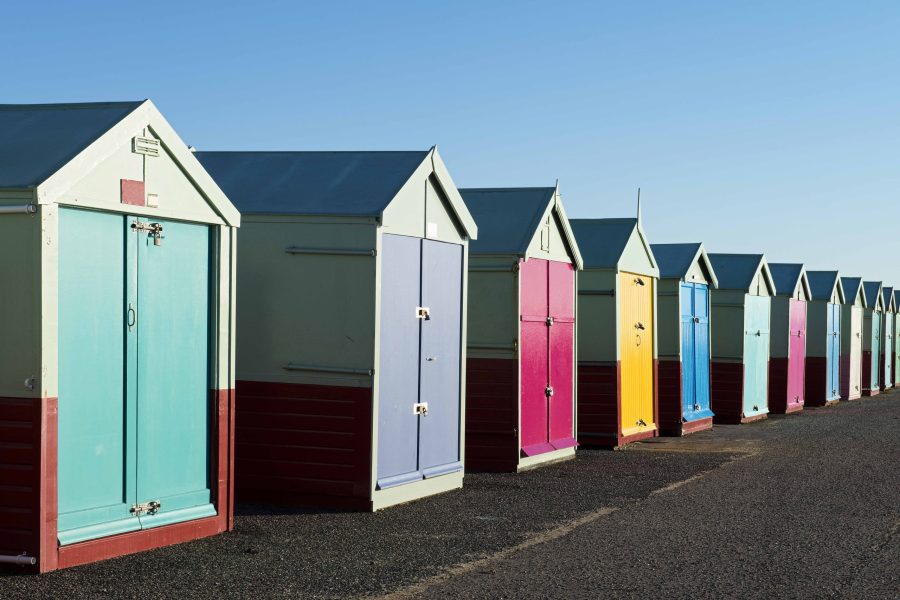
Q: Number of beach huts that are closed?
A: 12